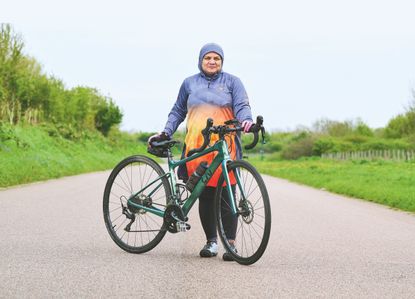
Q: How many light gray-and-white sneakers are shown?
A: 2